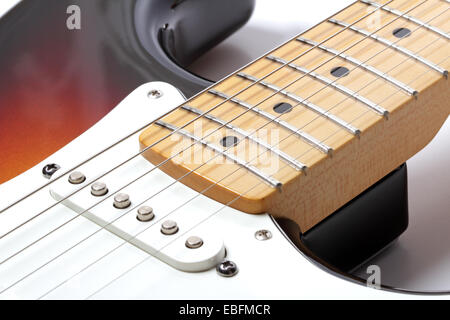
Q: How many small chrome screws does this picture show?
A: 4